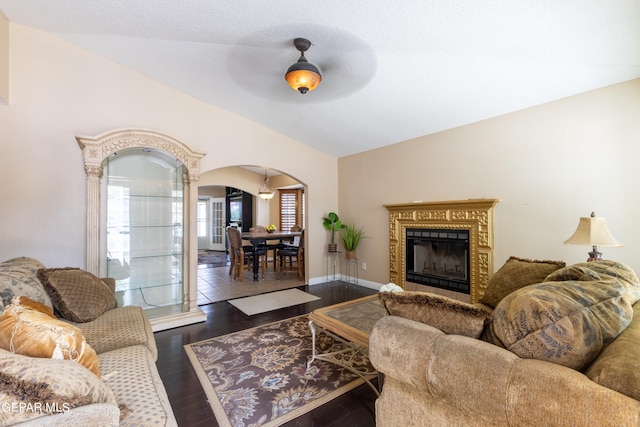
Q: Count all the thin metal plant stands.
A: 2